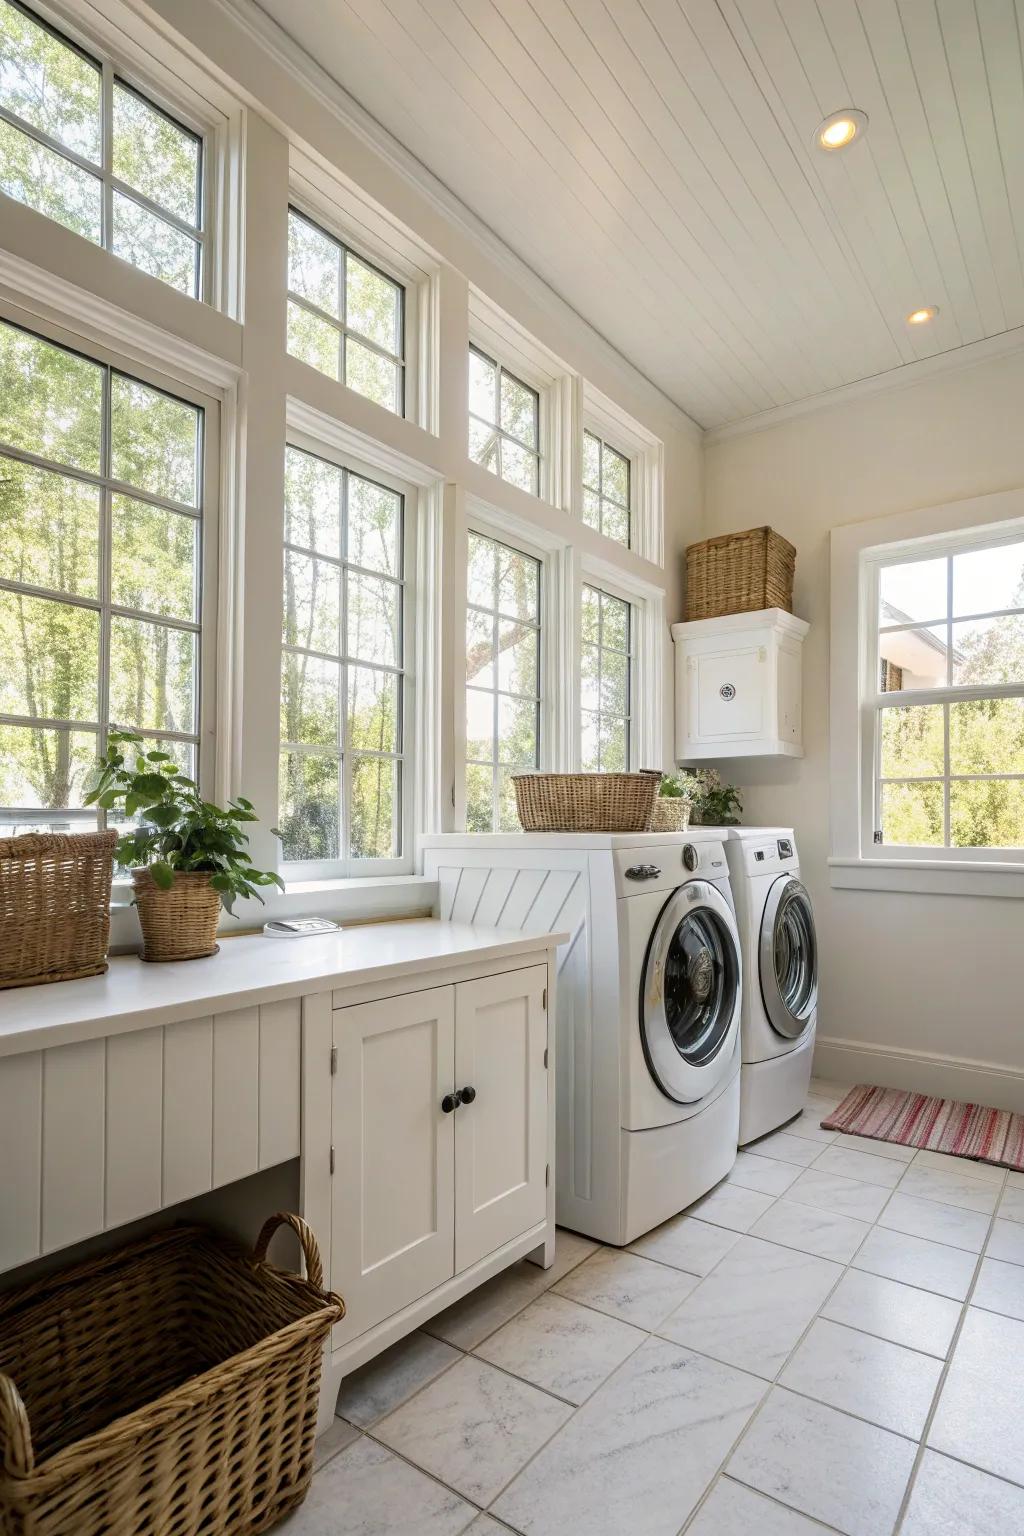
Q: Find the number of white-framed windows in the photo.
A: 9